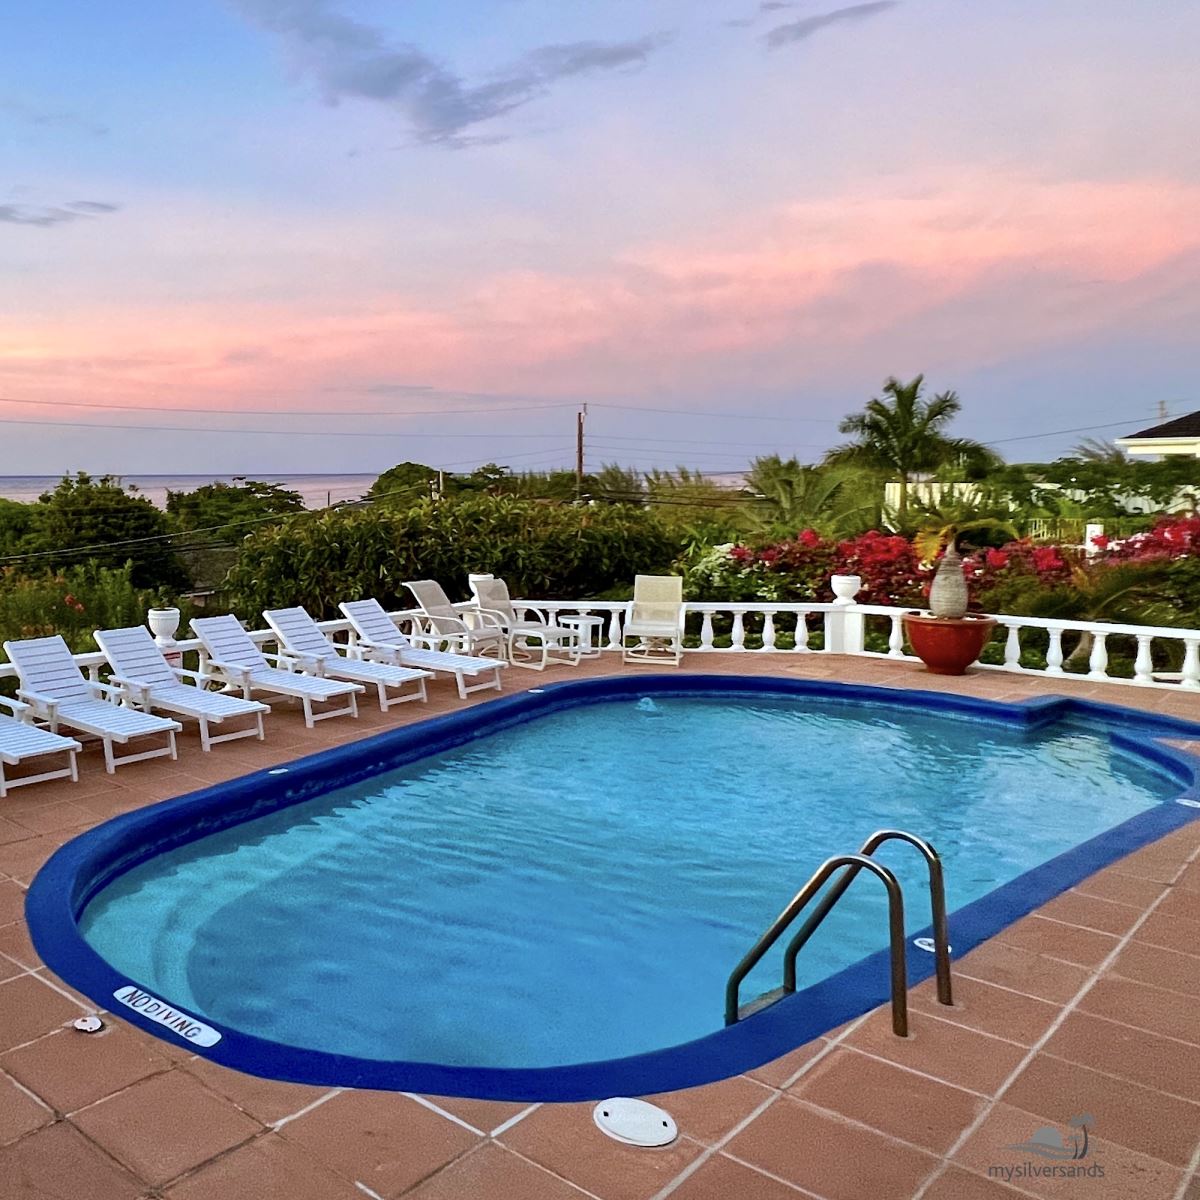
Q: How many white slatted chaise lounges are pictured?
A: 6